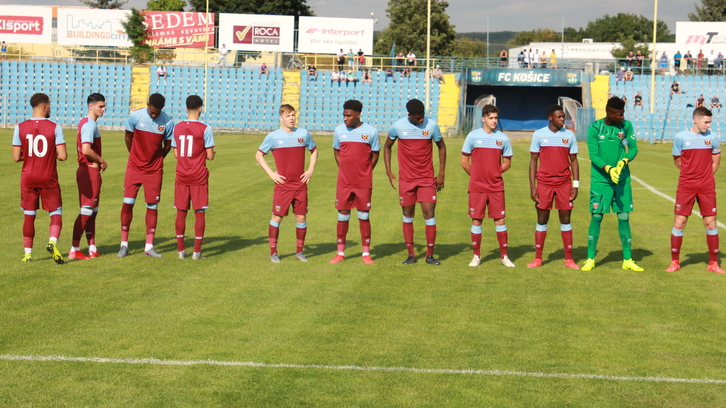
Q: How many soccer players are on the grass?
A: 11